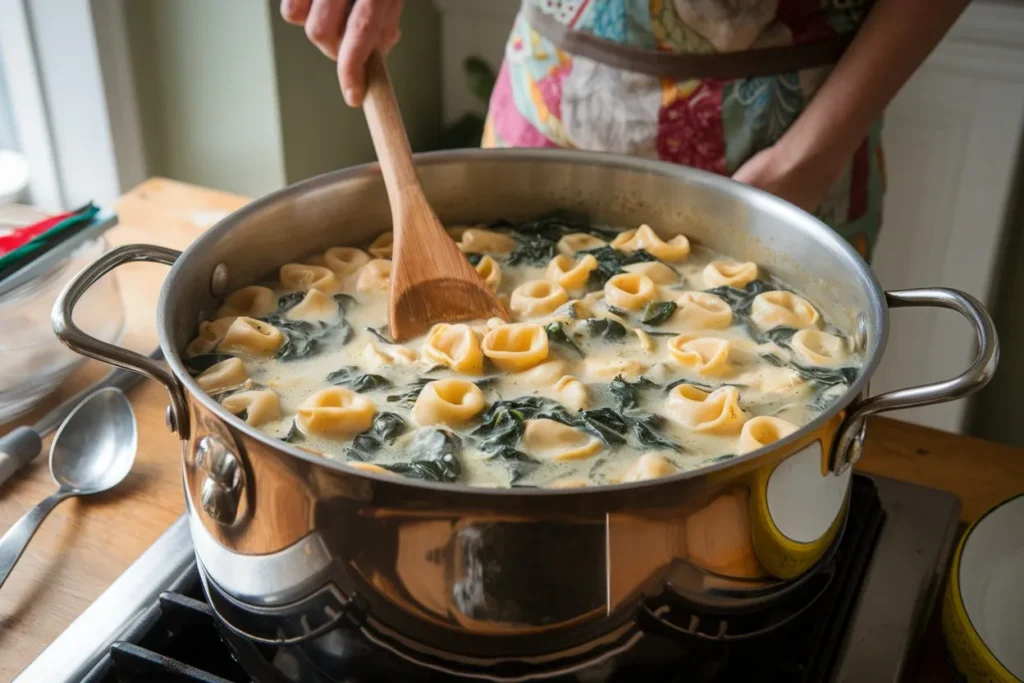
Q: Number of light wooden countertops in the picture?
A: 1